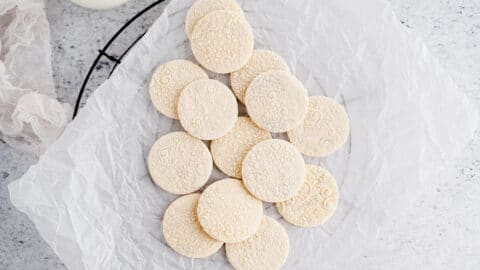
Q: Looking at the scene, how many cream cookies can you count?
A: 14